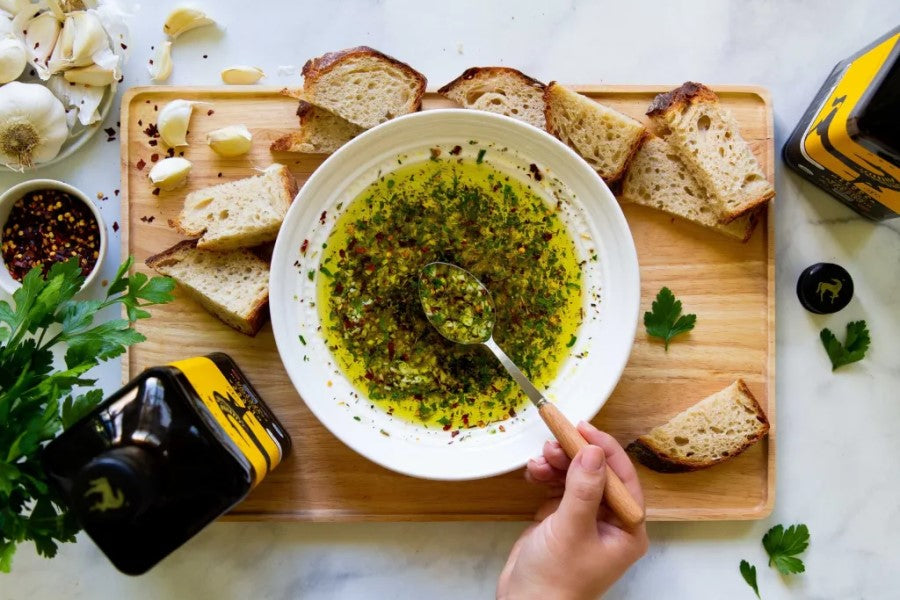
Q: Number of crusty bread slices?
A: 9